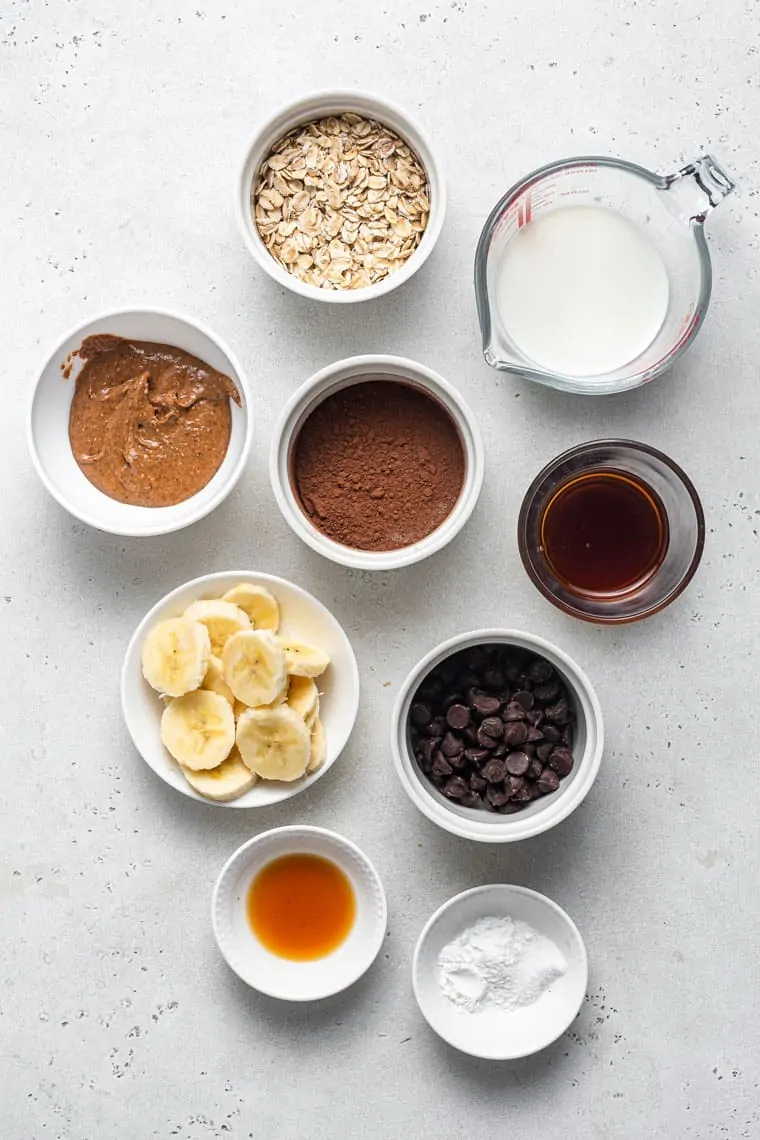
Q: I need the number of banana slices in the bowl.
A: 11